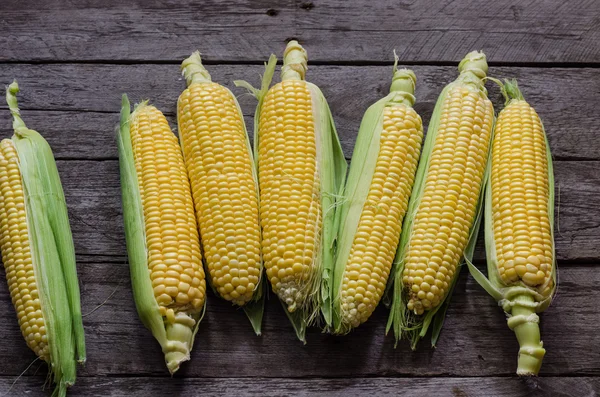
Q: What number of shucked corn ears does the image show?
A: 7